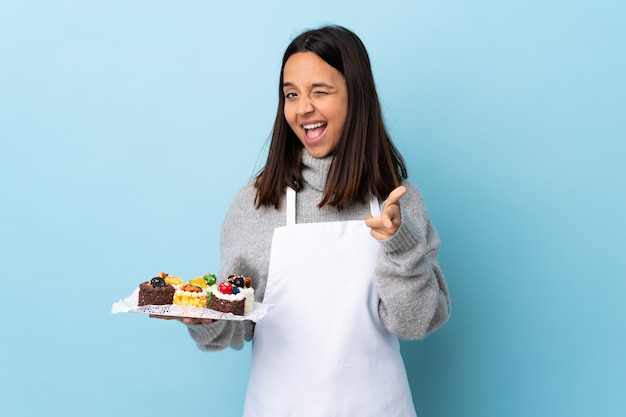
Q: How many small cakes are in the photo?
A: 6